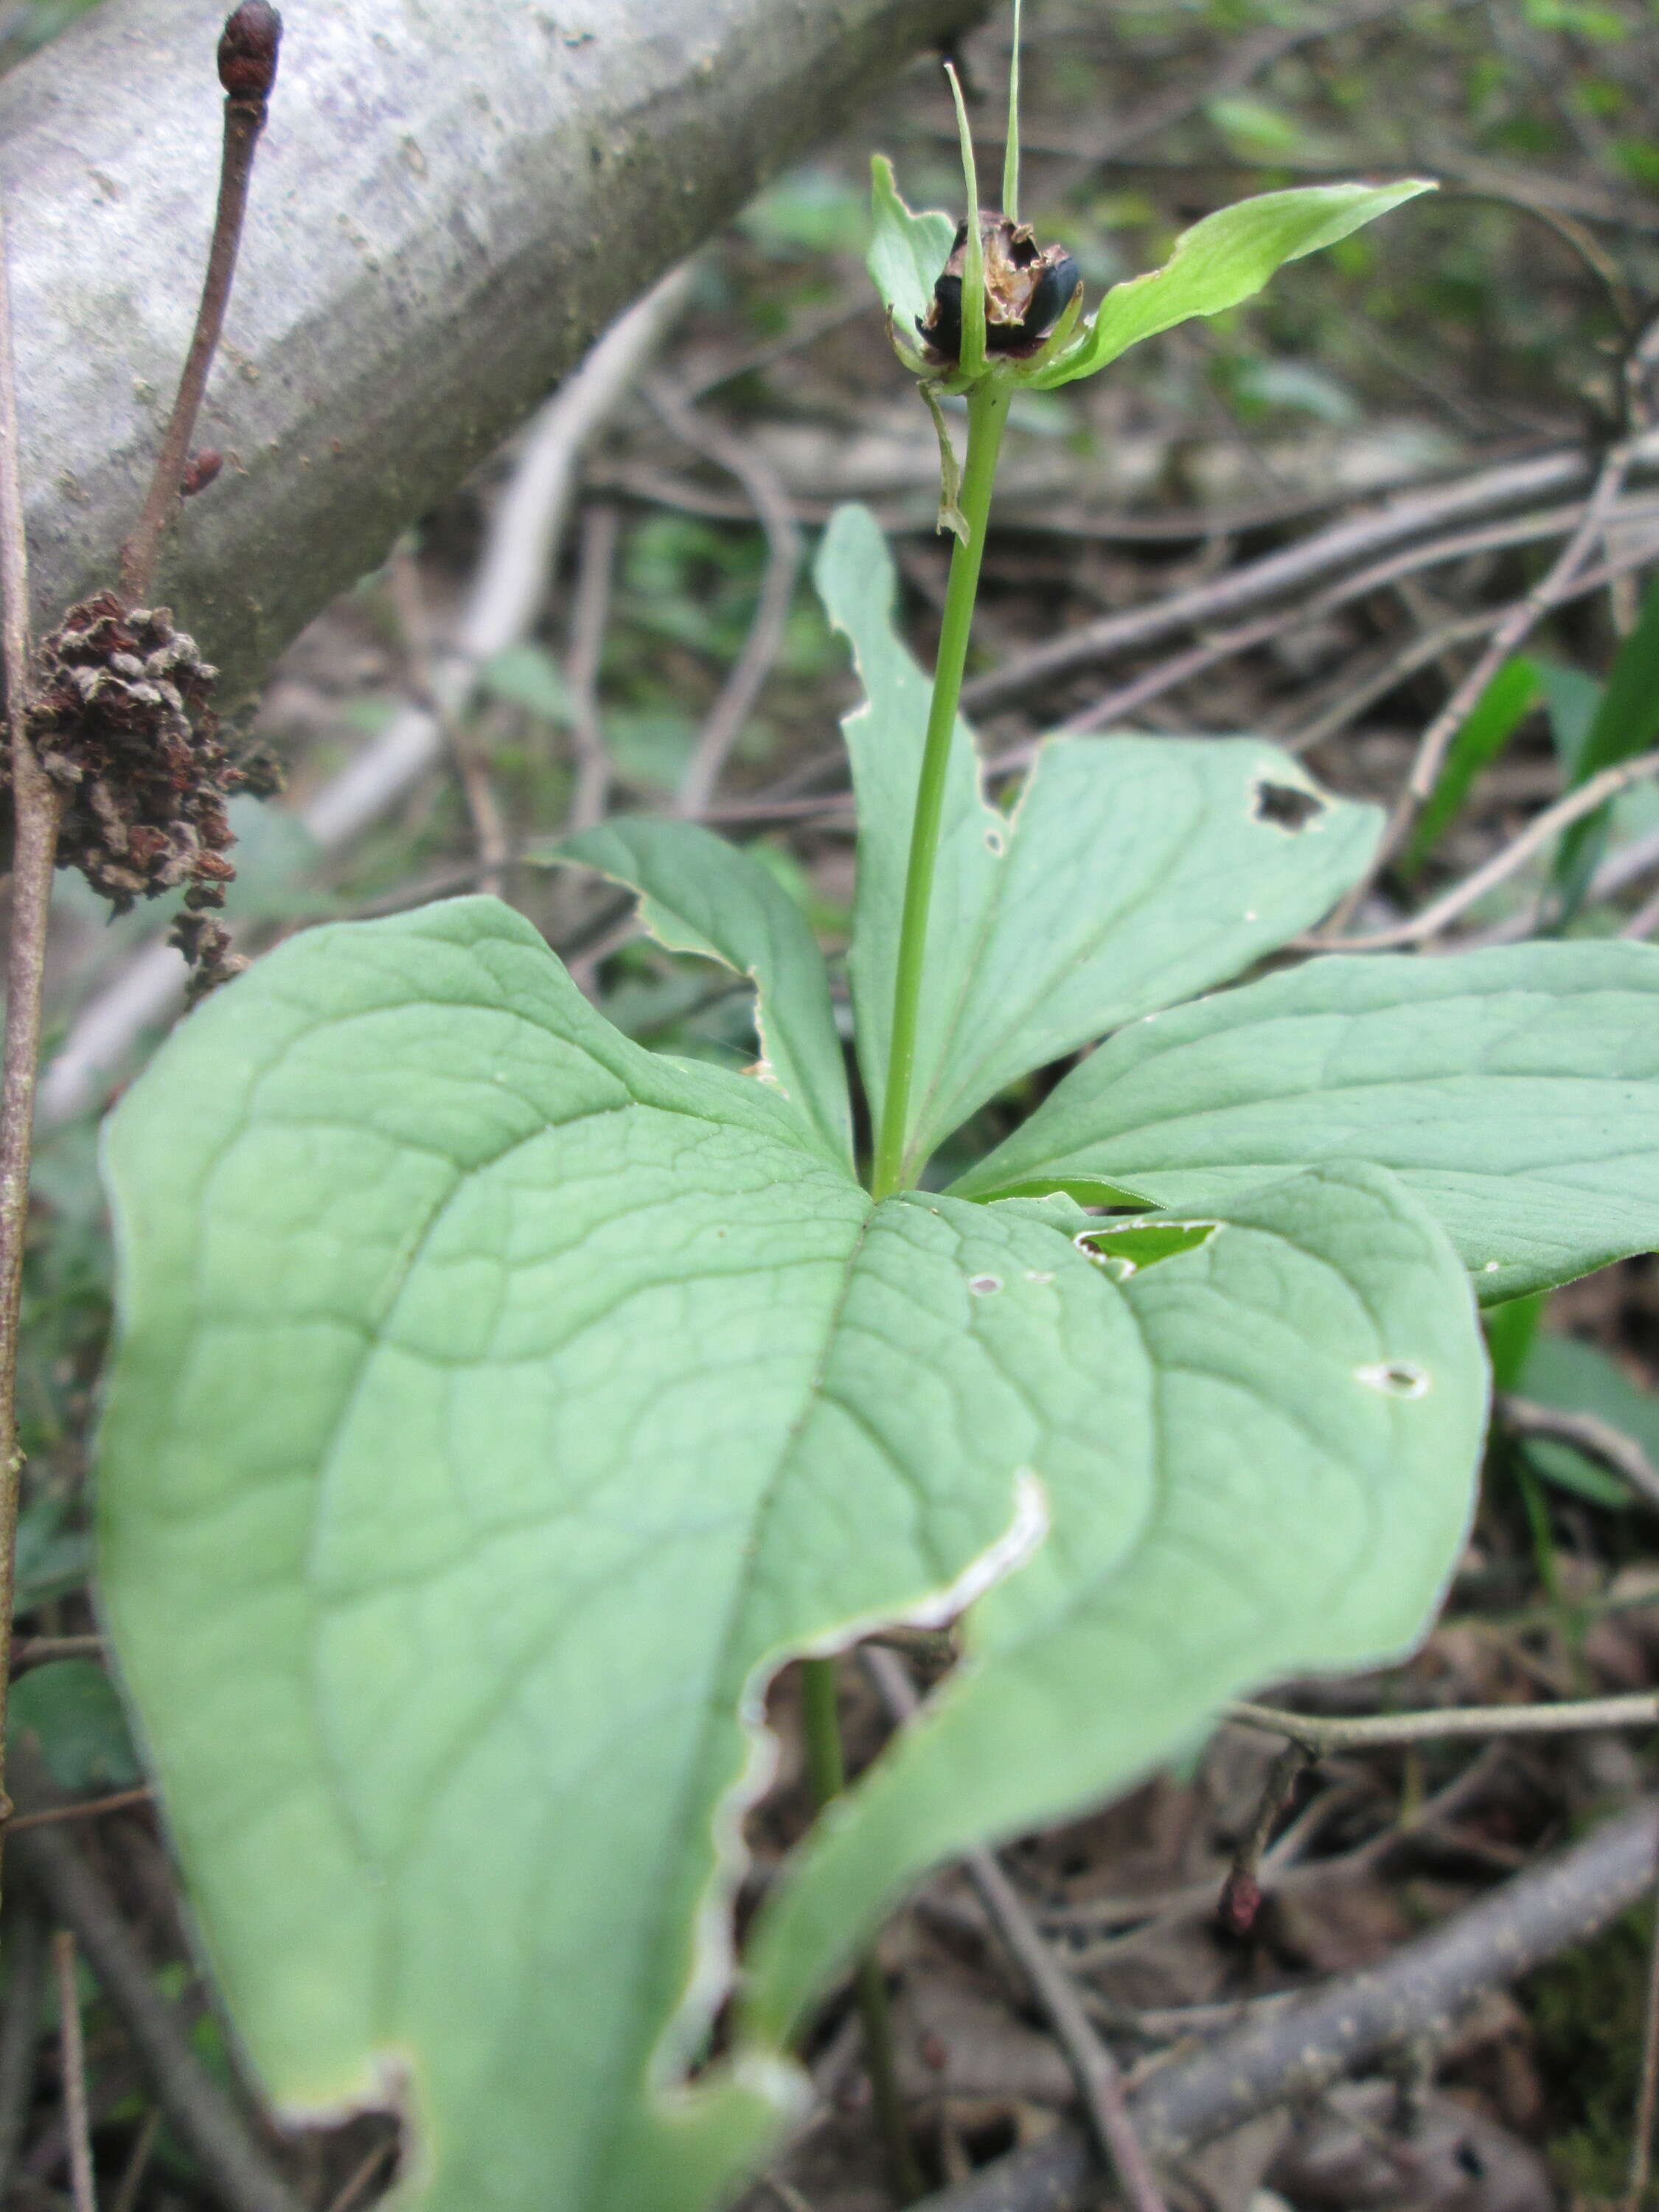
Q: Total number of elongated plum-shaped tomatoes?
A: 0